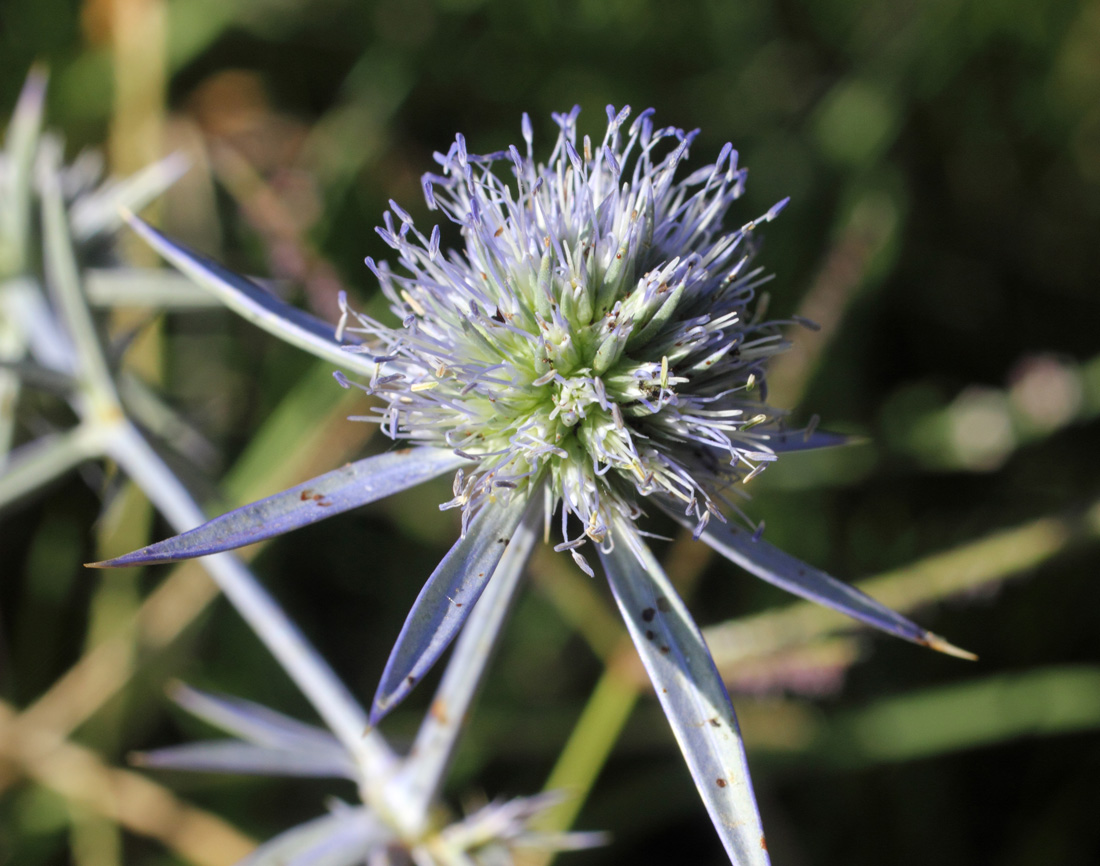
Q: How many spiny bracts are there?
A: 6